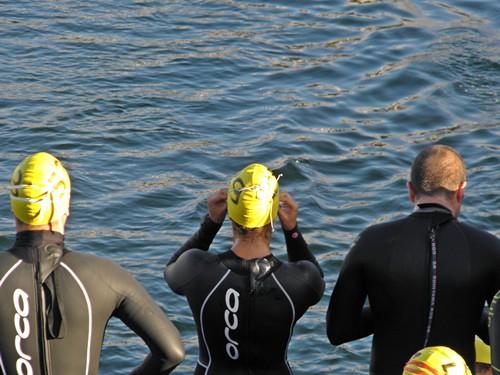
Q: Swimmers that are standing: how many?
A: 3